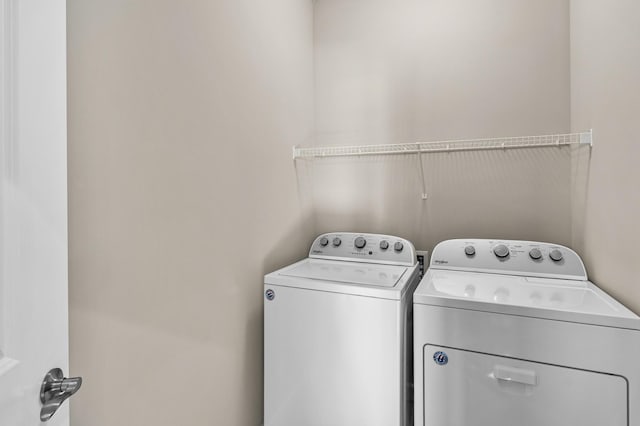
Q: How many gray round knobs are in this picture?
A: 9